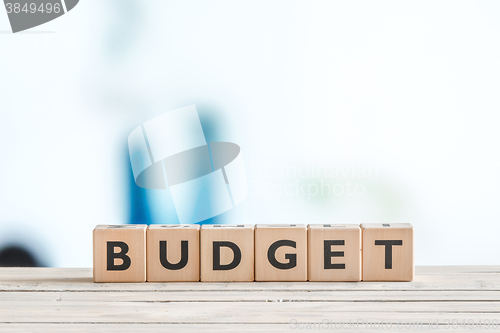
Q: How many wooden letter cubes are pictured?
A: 6